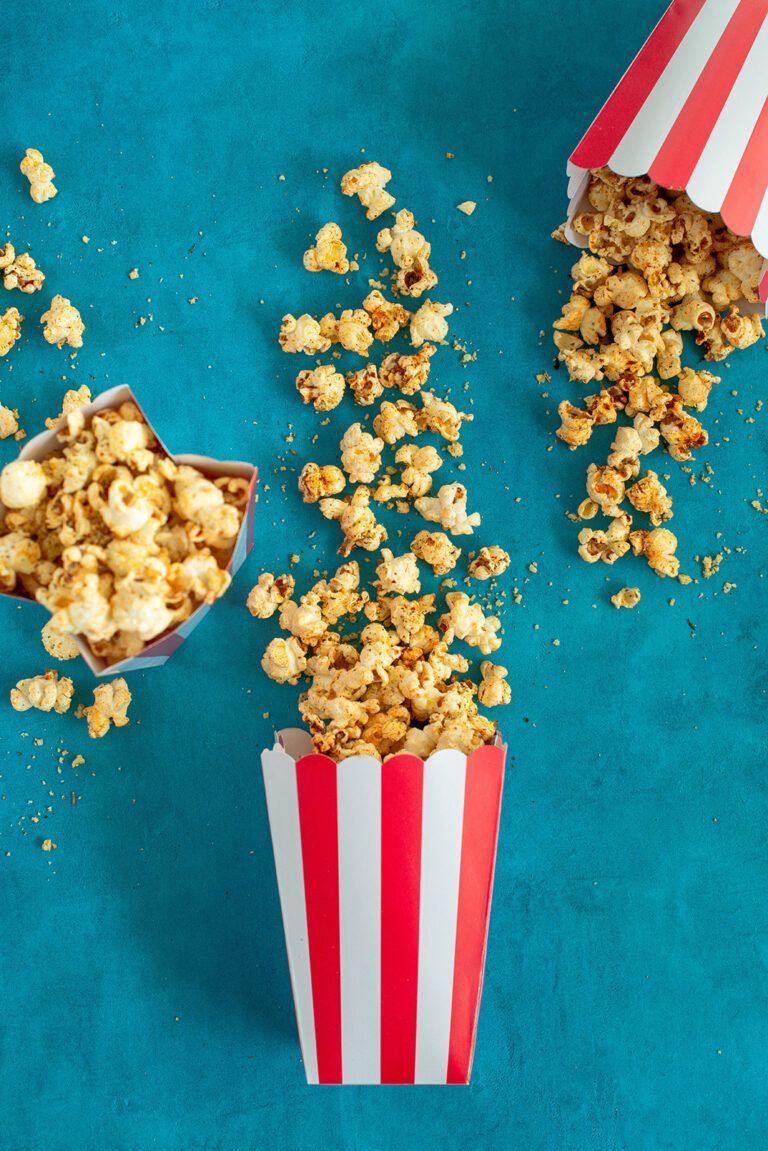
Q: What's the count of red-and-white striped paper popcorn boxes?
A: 3